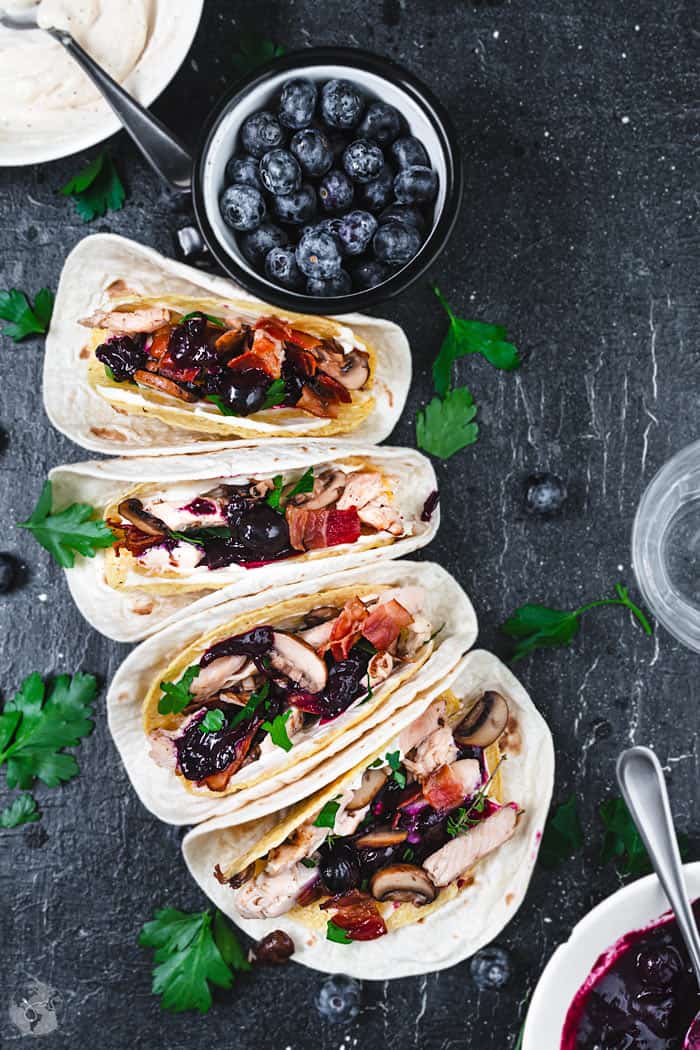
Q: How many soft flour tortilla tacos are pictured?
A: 4